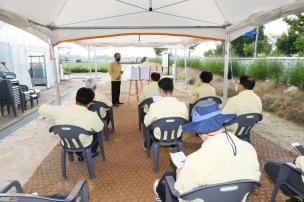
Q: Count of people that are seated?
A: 8